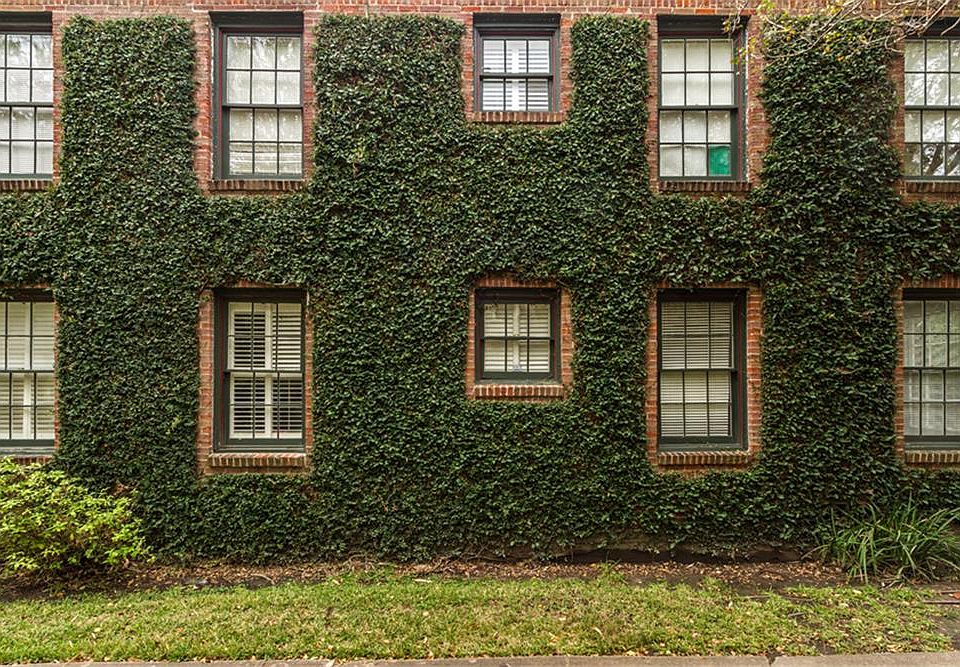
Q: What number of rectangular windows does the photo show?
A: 10